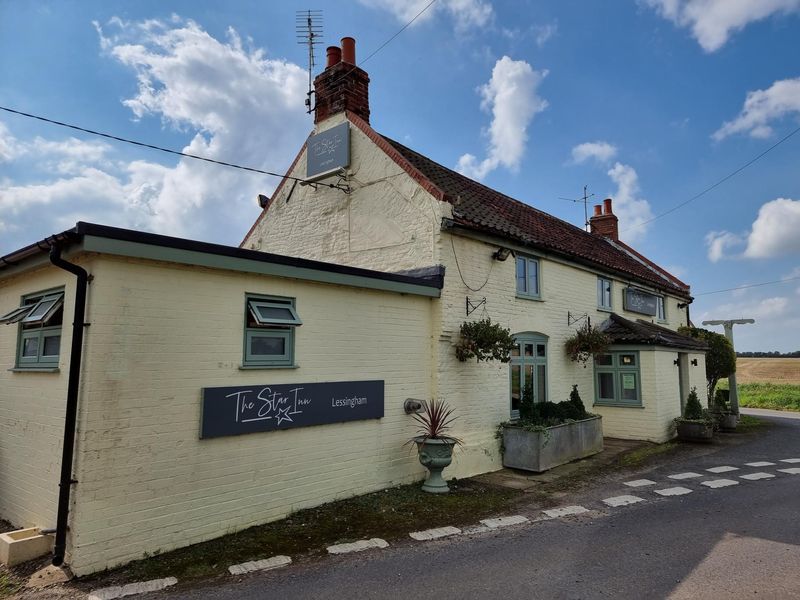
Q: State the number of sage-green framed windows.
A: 7